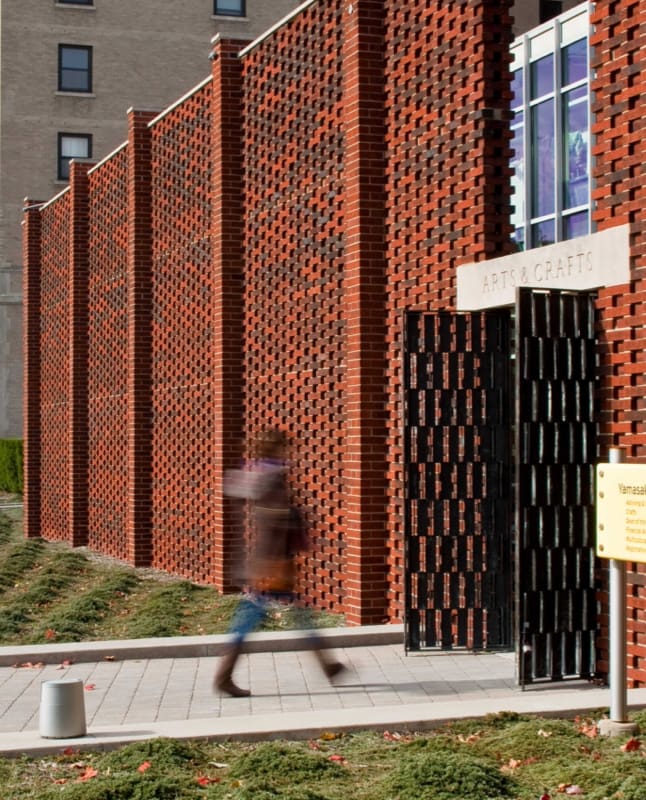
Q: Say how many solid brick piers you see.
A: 5